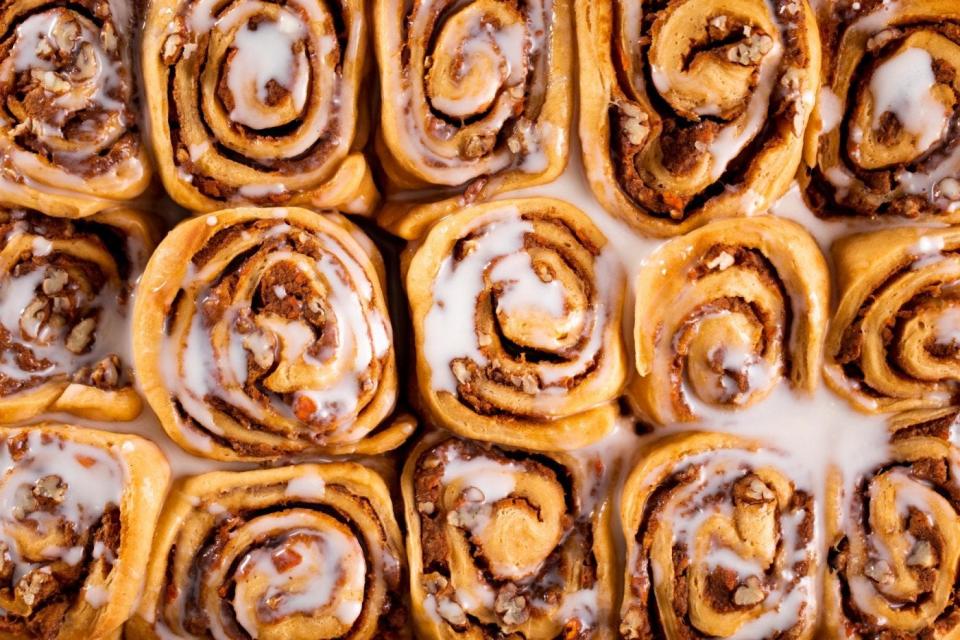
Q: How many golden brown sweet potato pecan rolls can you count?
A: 15